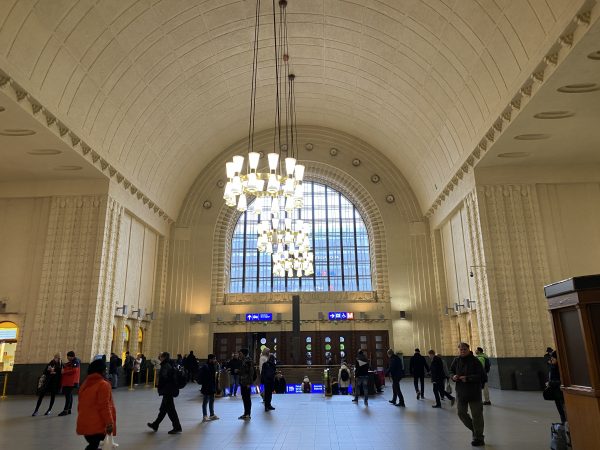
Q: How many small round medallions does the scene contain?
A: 9